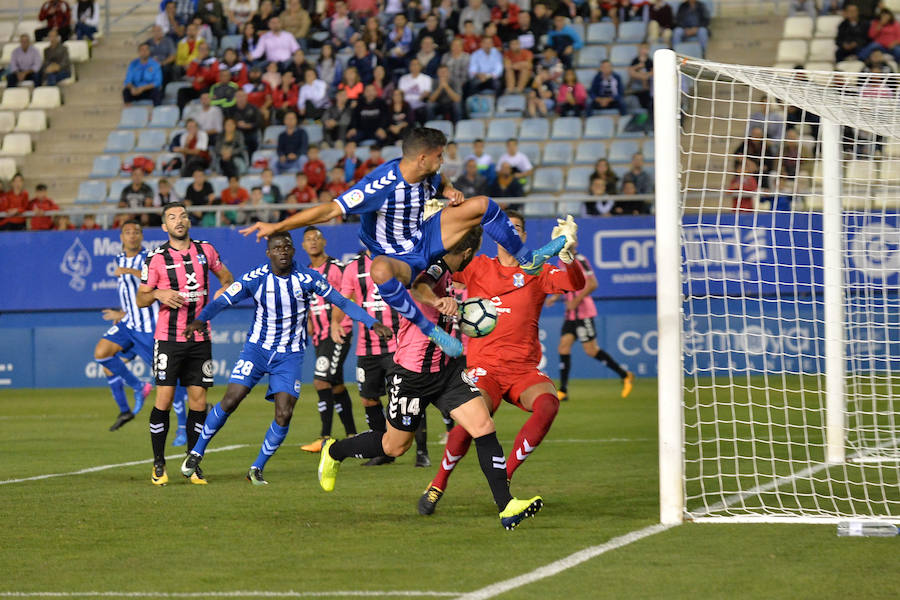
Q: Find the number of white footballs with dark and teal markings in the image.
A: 1